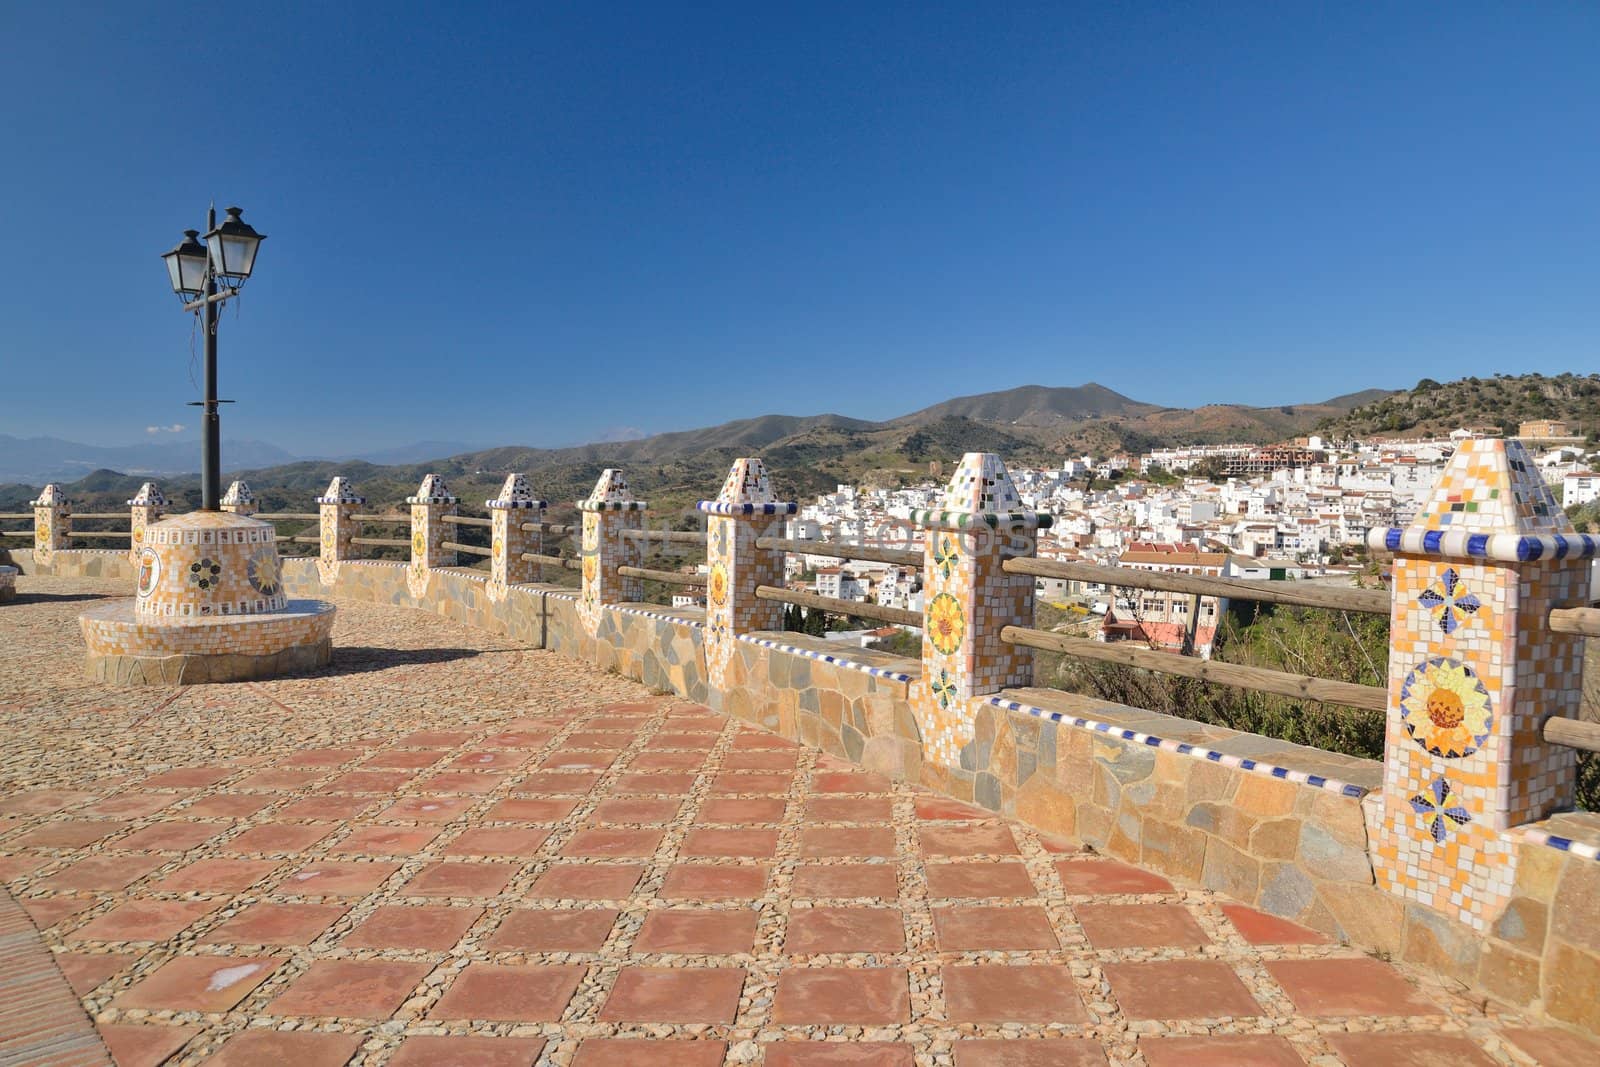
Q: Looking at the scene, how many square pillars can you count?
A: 10